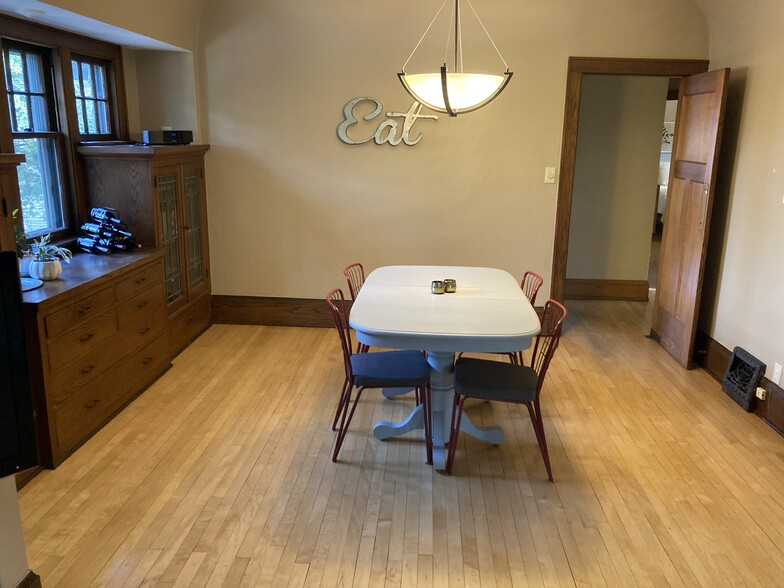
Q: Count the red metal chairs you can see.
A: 4